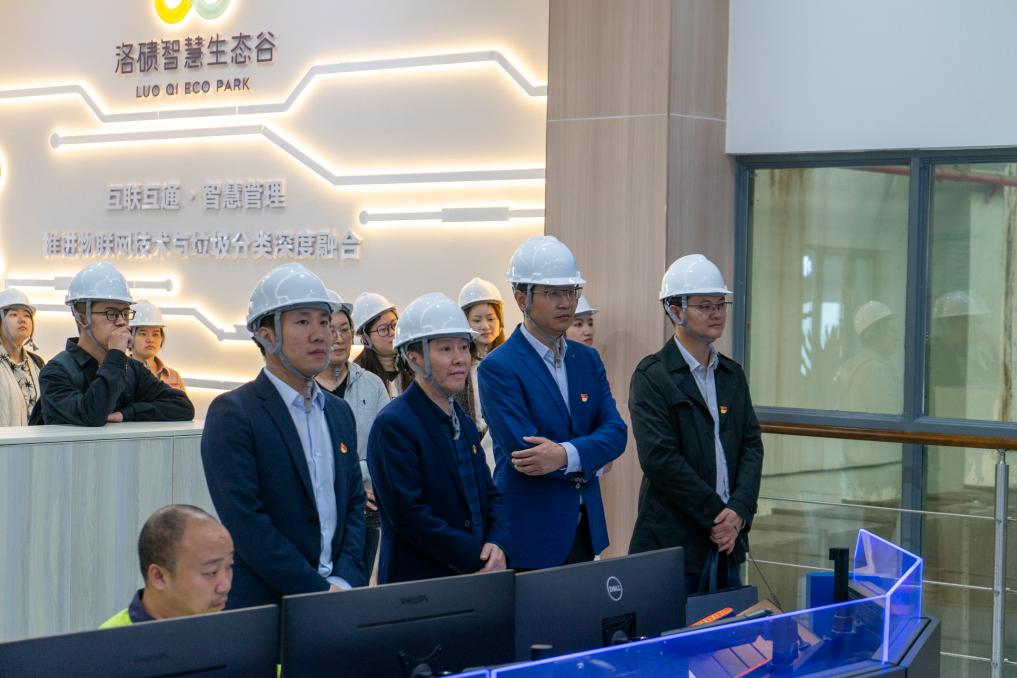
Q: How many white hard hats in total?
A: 11